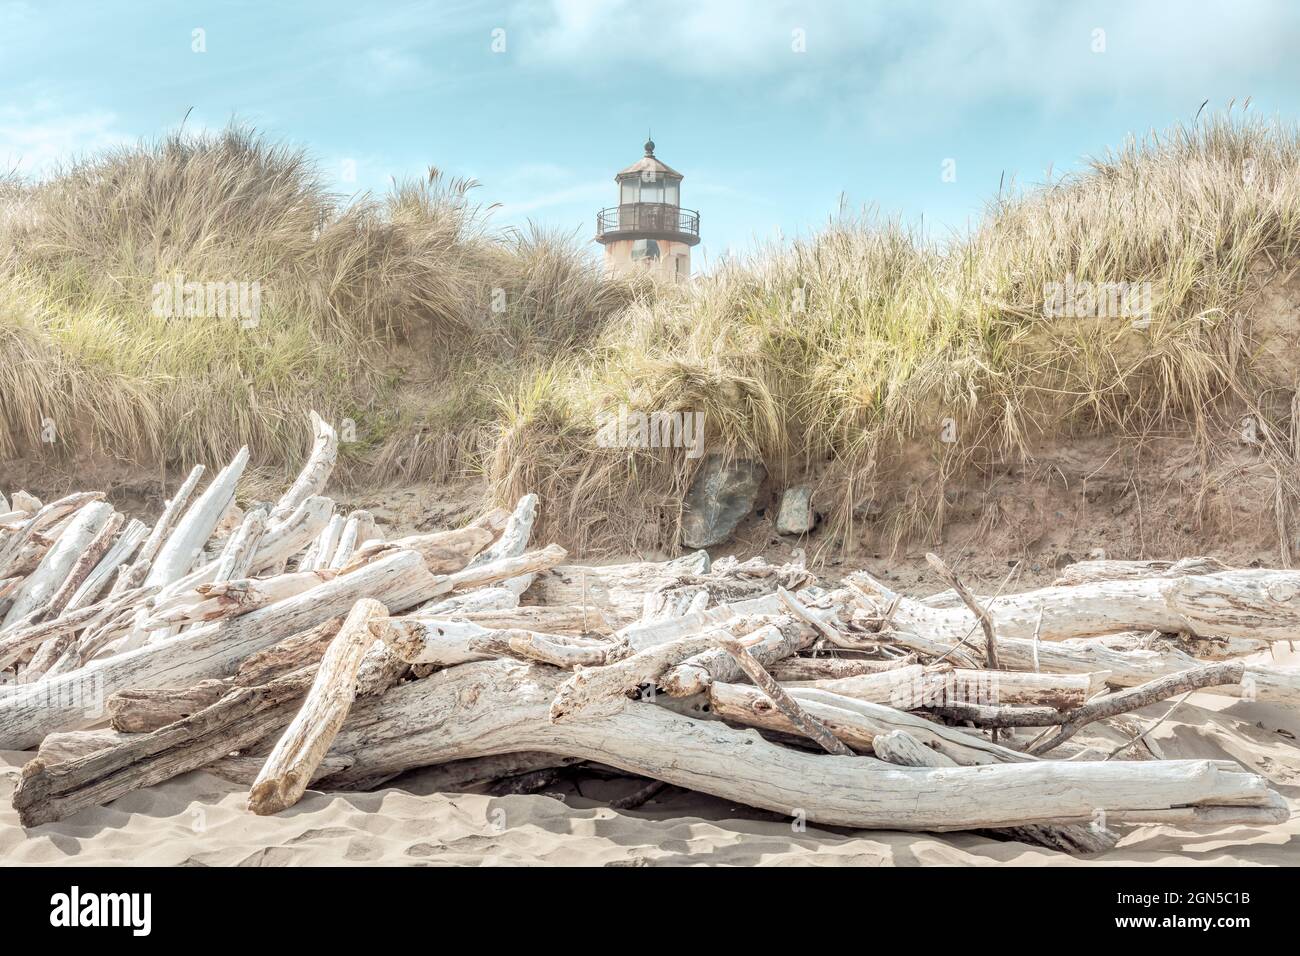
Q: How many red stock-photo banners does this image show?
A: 0